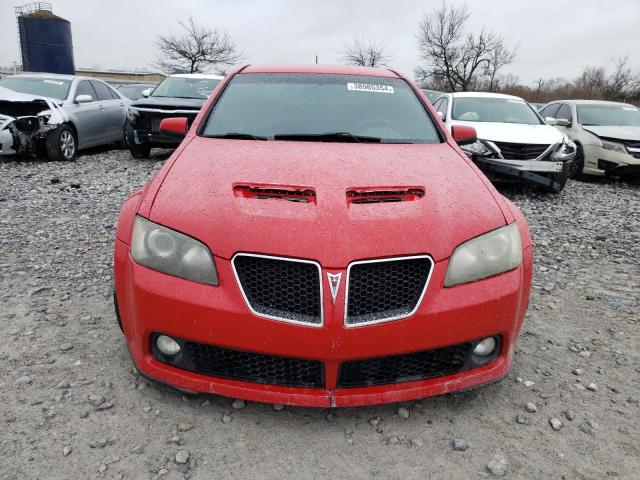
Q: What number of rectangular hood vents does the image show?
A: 2